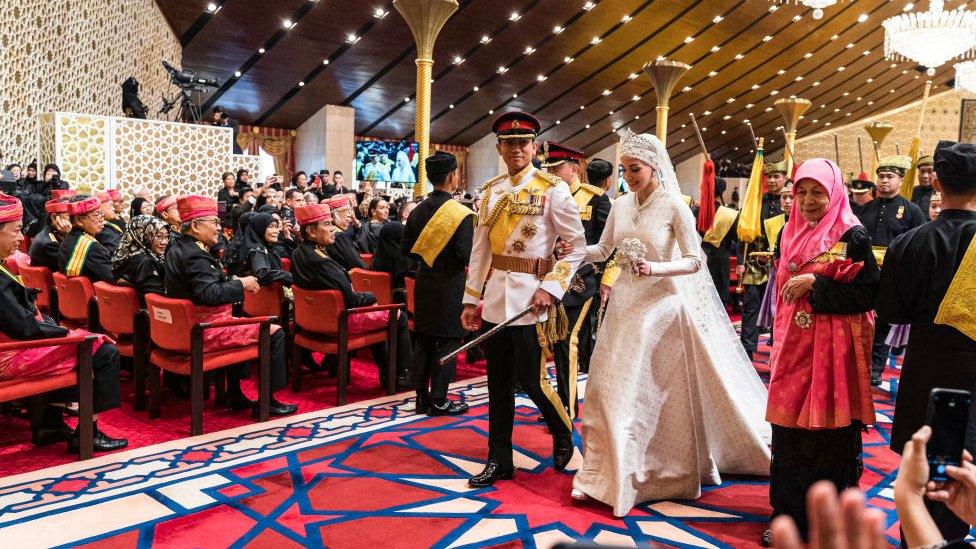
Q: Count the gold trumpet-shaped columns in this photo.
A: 4